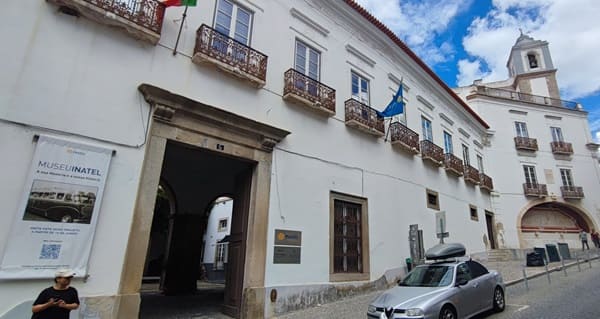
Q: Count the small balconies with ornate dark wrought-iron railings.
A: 13